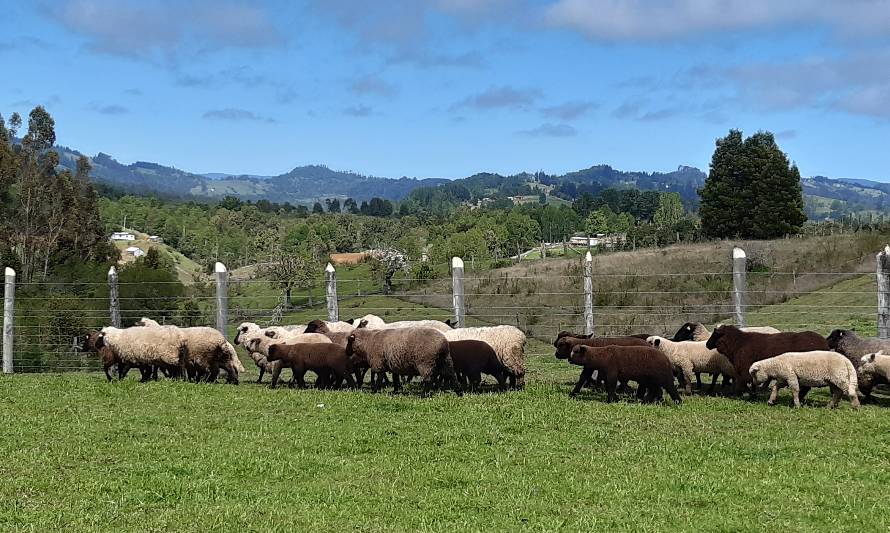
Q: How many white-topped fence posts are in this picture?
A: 8